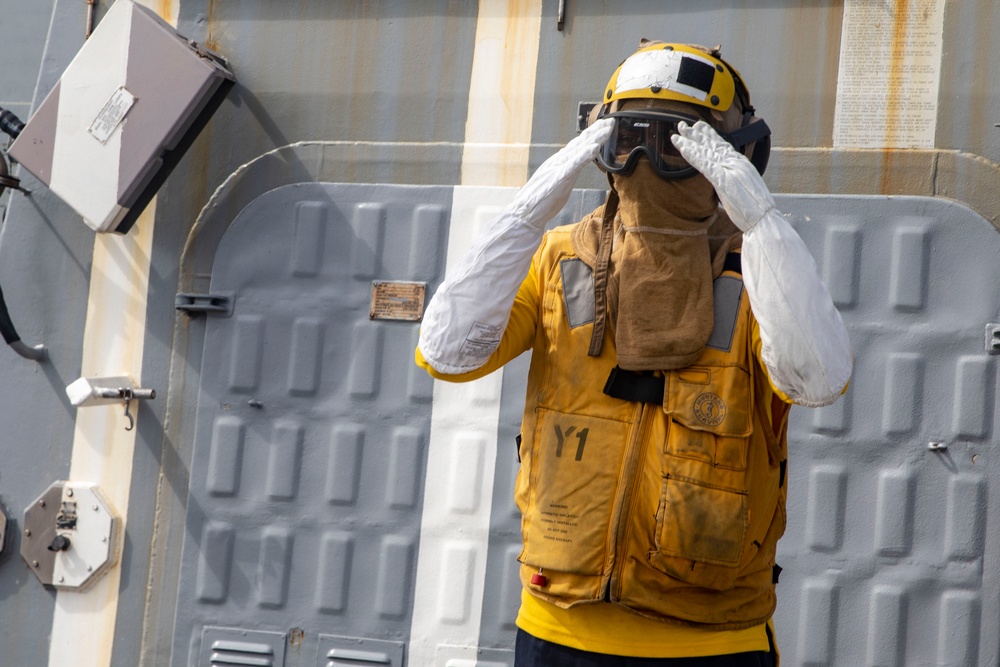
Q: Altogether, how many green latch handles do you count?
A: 0